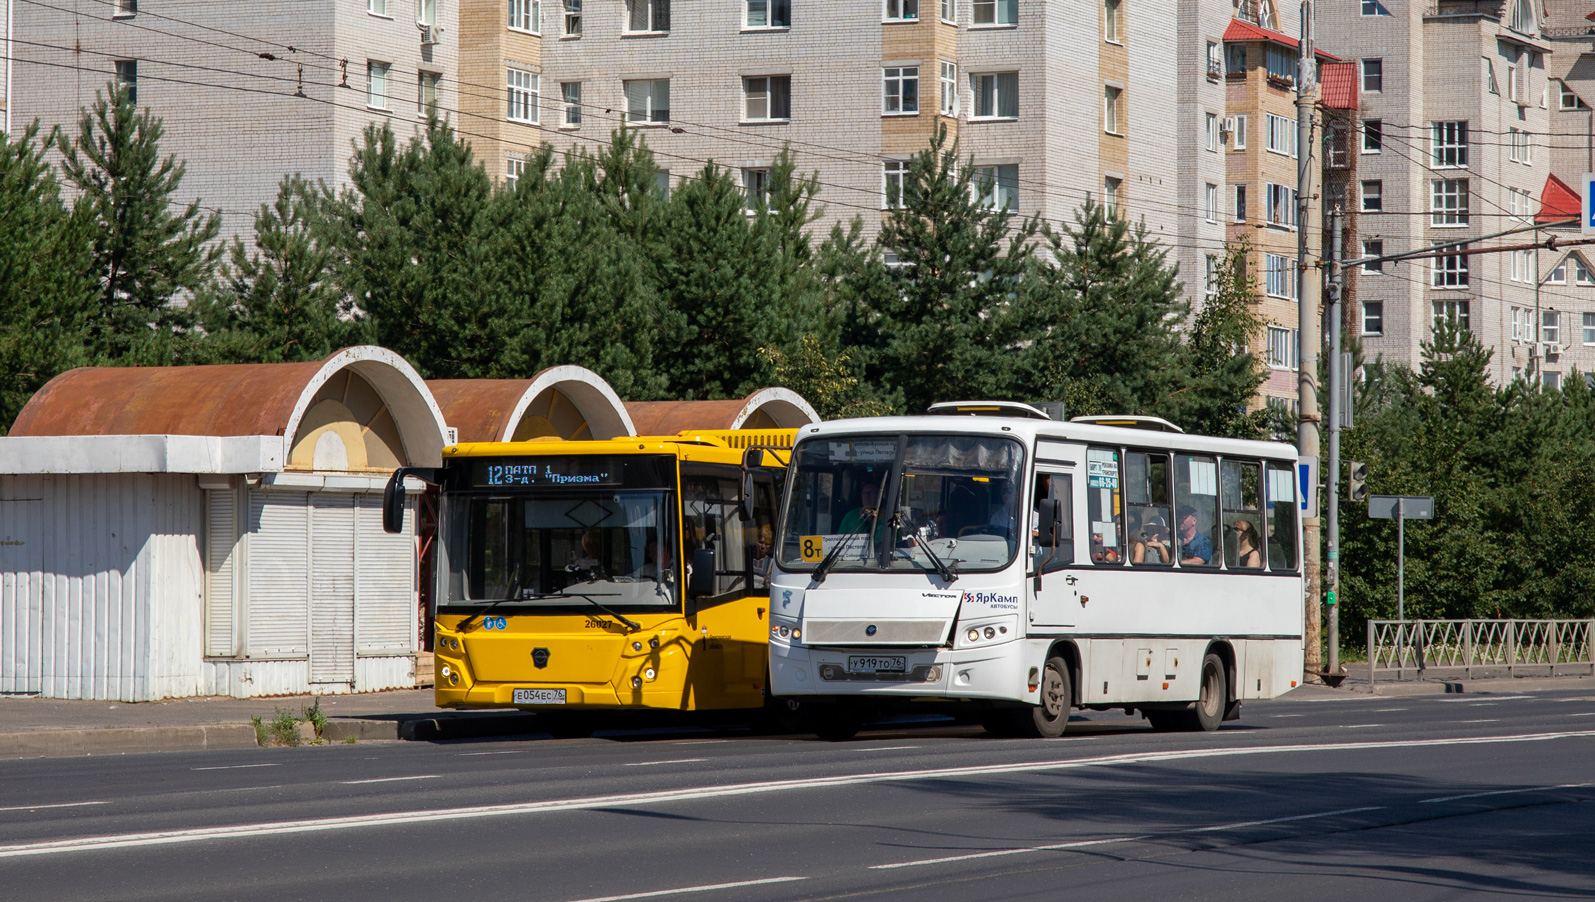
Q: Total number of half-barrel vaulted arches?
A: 3